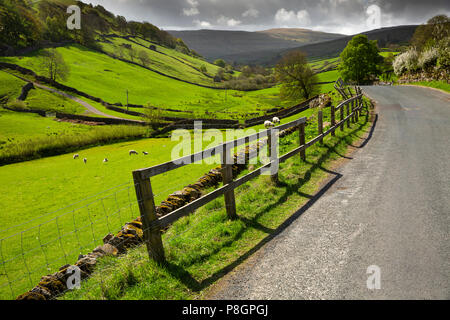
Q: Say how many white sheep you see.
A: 7